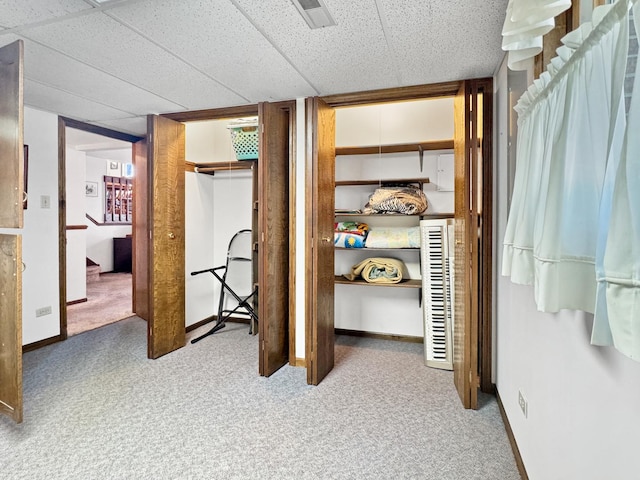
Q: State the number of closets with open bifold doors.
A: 2